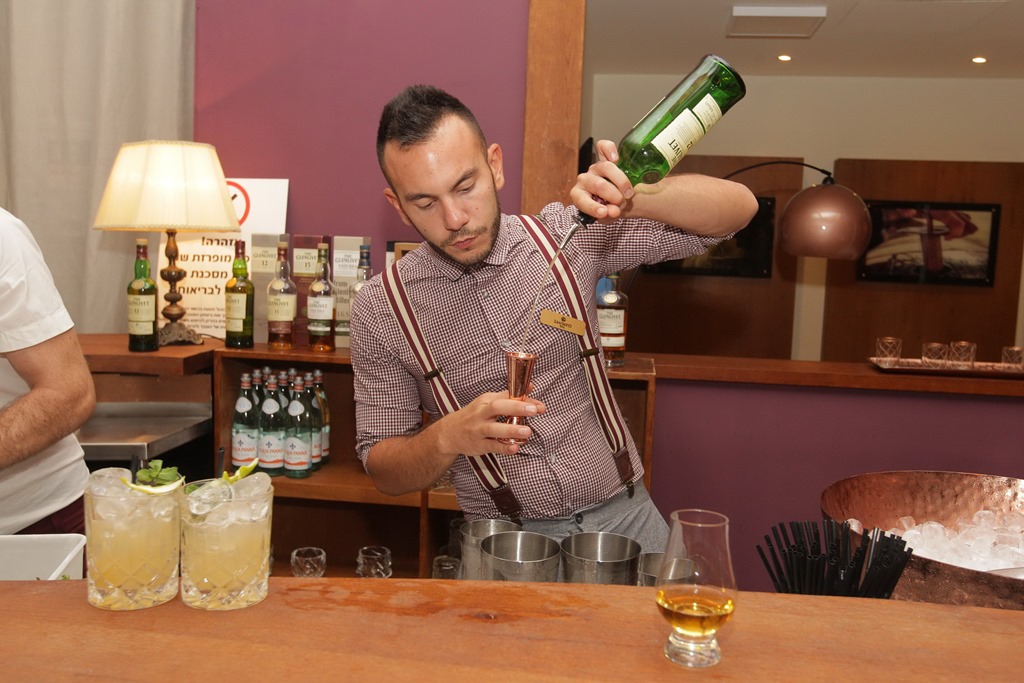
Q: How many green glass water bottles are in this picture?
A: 9